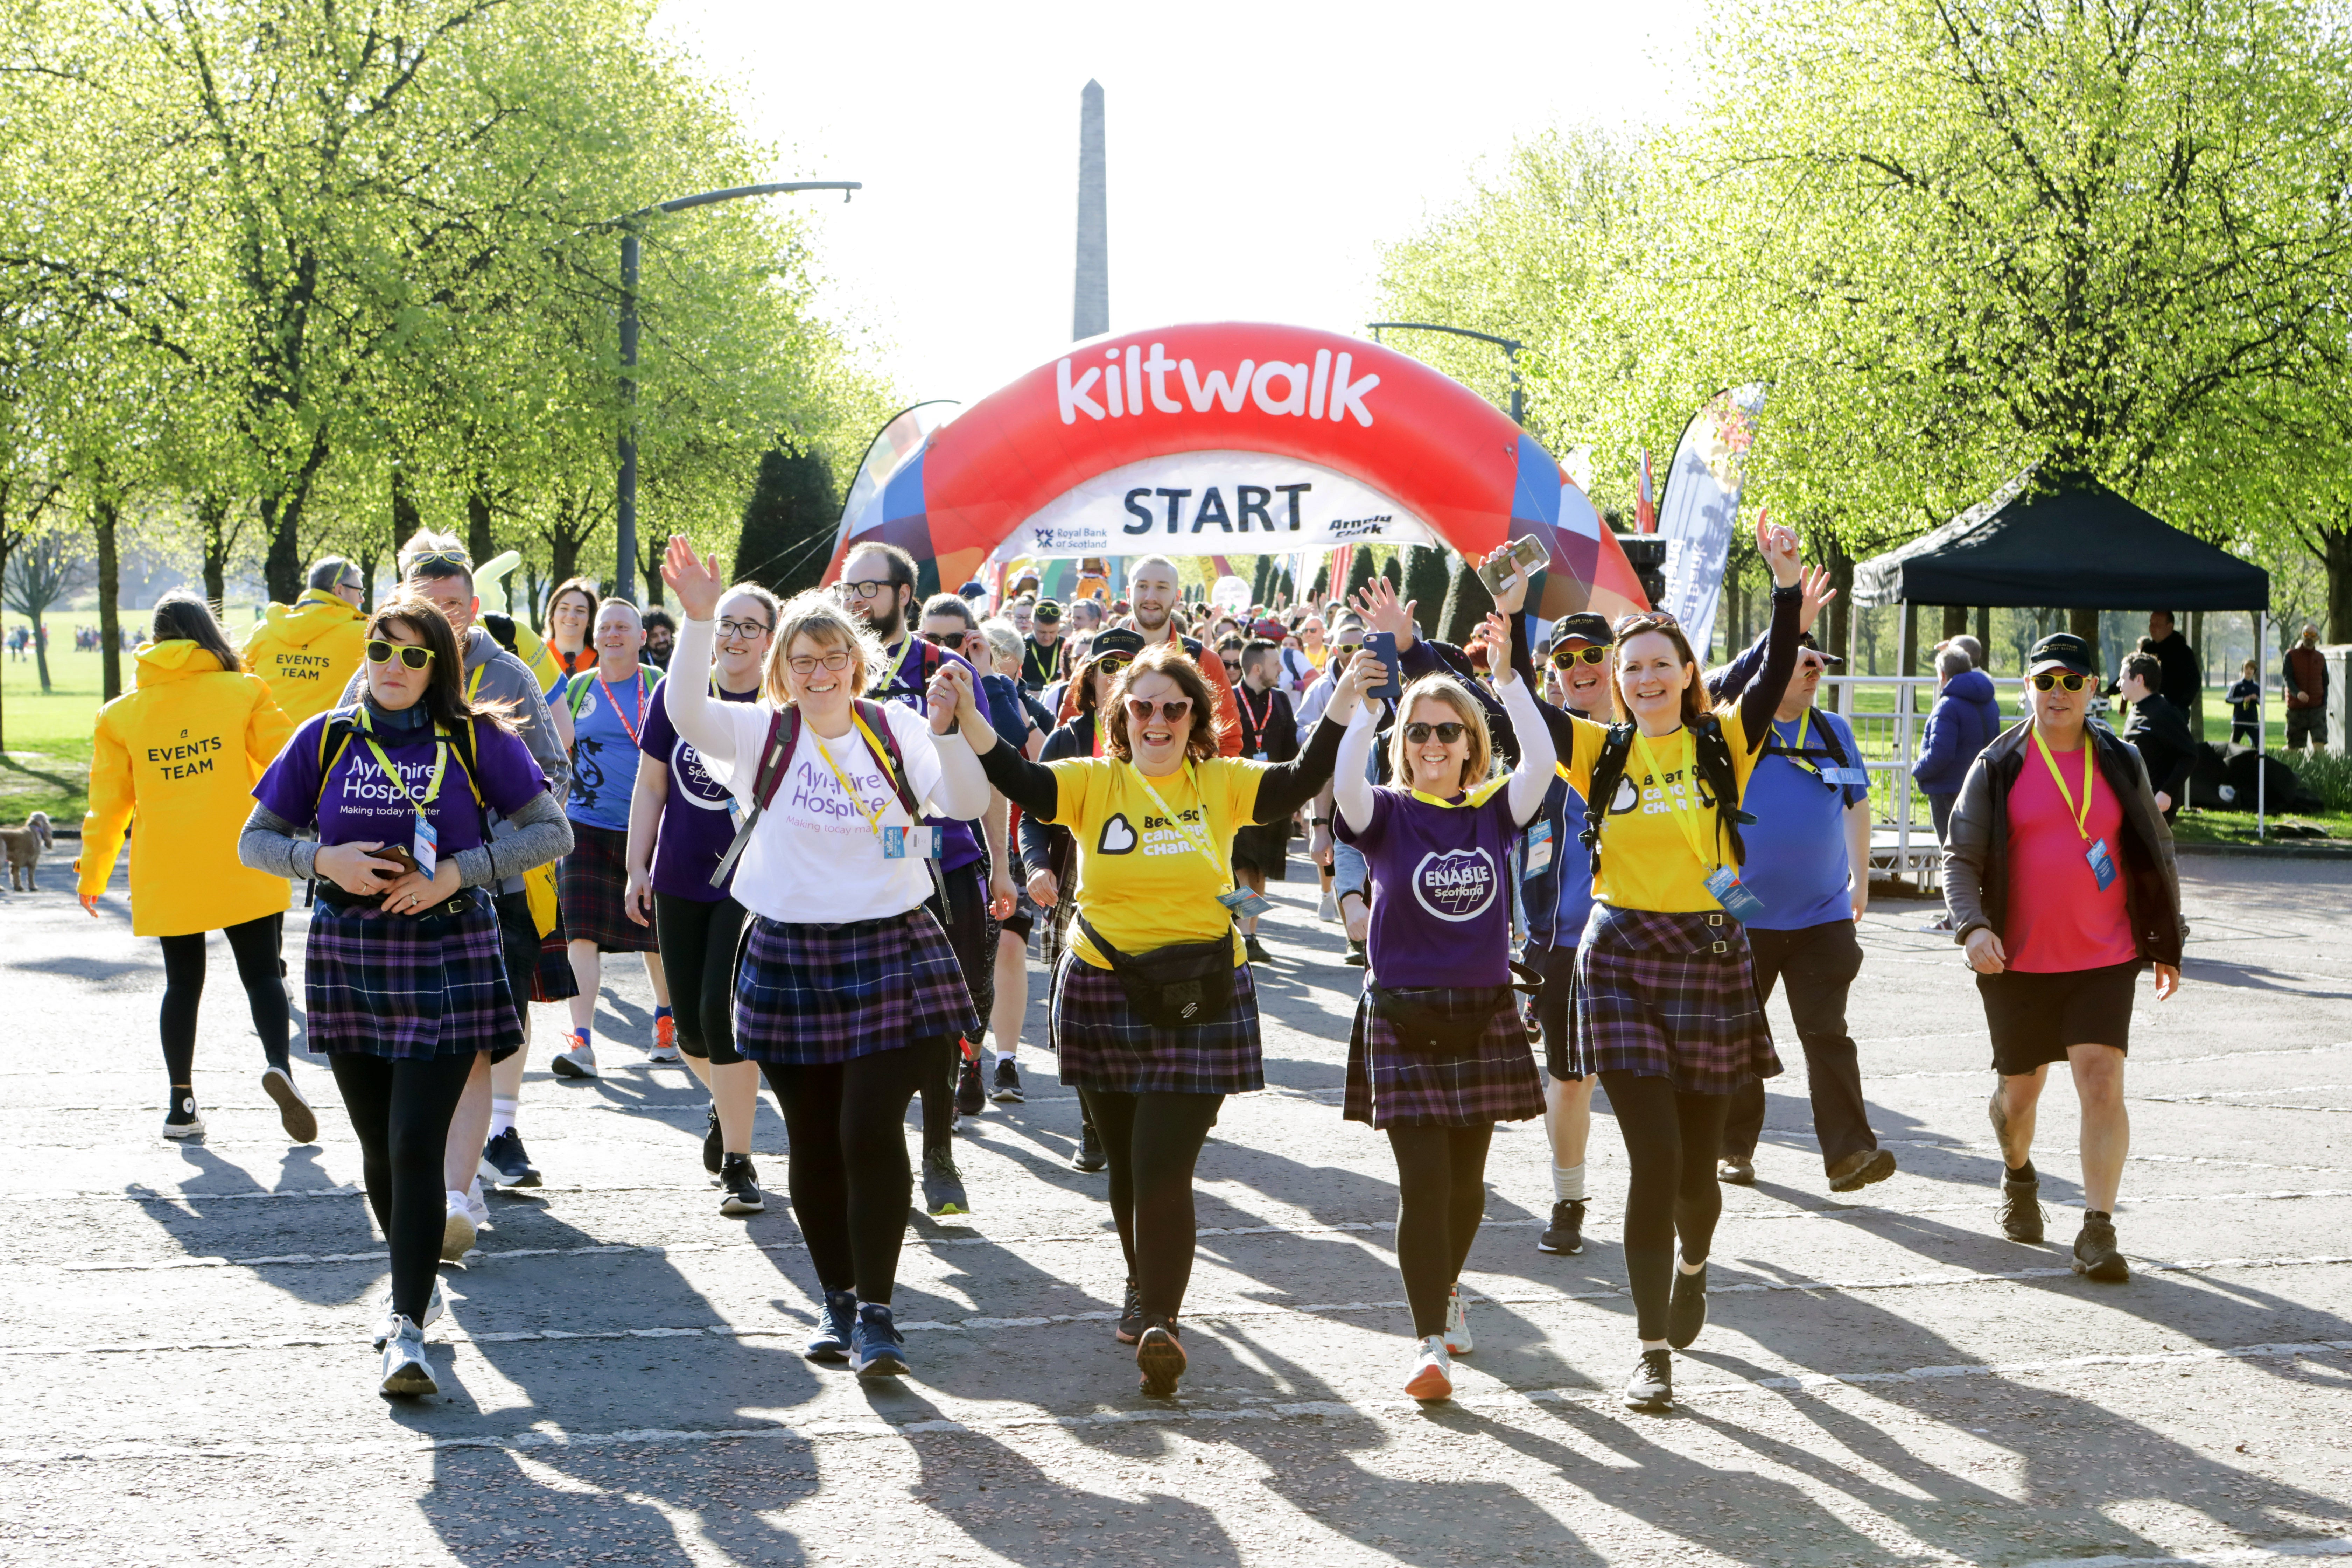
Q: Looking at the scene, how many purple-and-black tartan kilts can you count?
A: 5